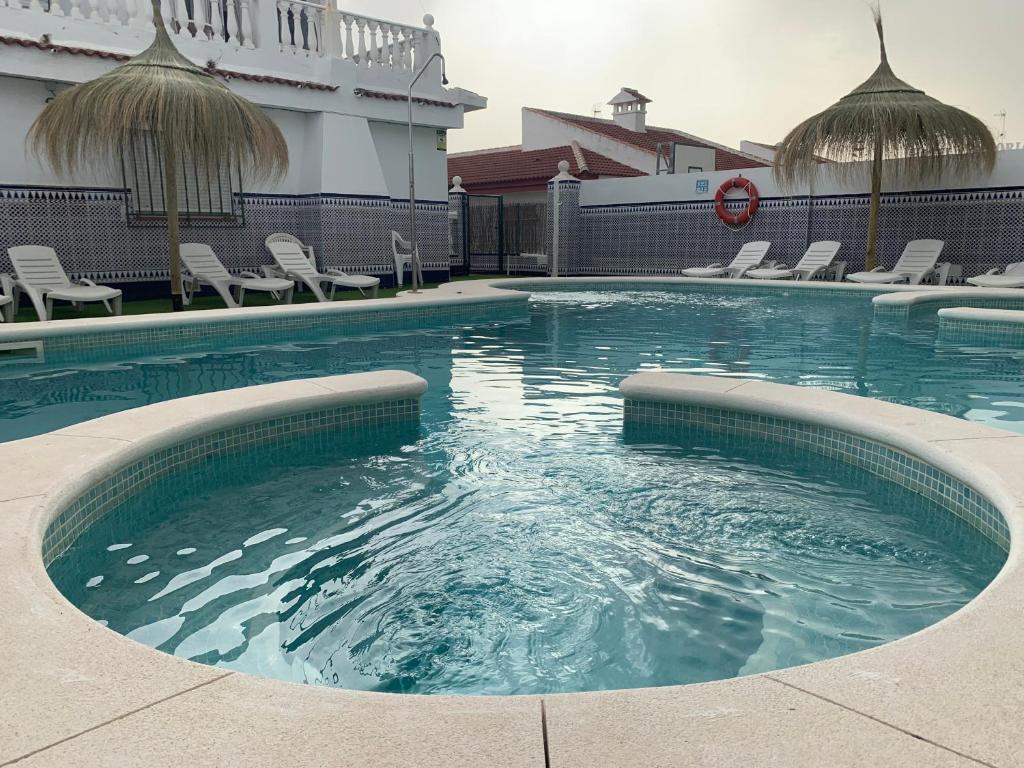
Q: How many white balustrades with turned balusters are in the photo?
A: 1